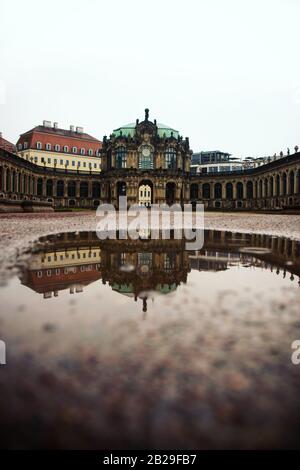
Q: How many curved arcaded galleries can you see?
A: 2